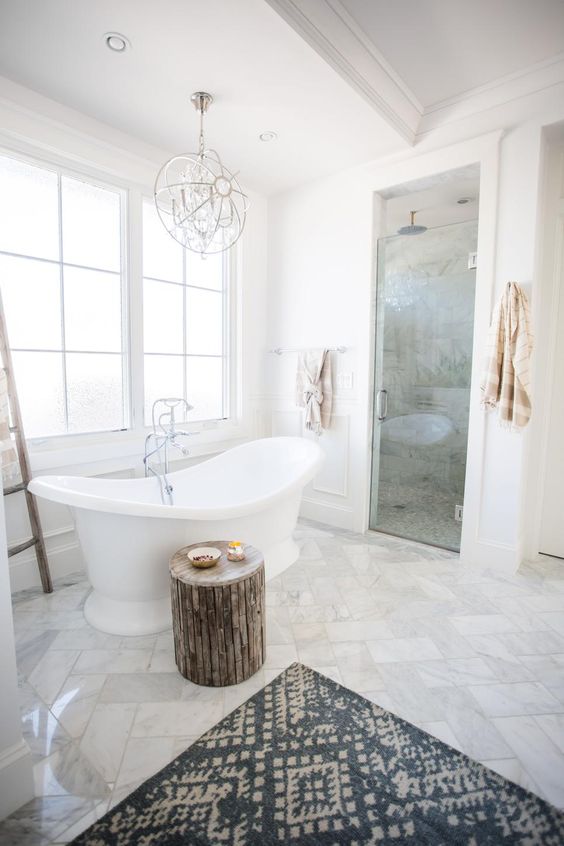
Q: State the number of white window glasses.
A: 12